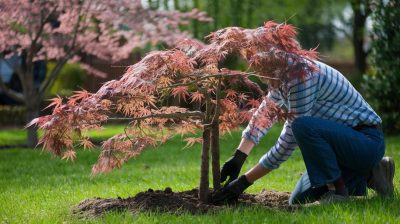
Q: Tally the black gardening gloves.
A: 2